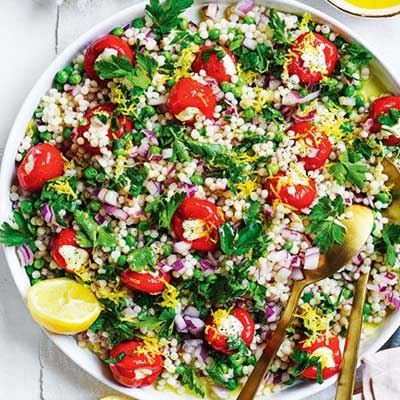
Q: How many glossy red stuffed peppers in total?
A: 15